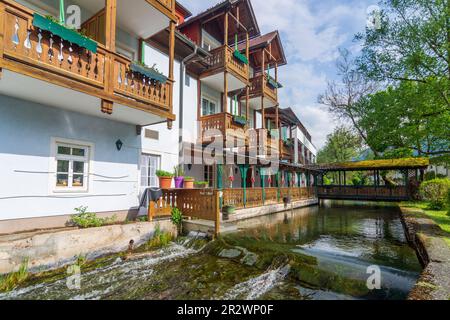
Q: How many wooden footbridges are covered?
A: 1